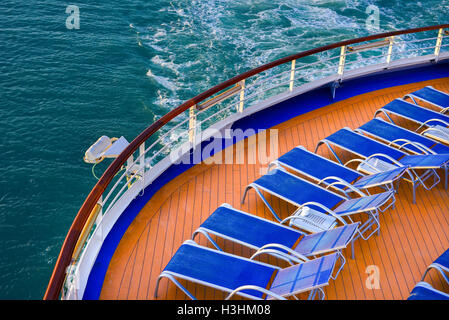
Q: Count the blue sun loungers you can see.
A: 10